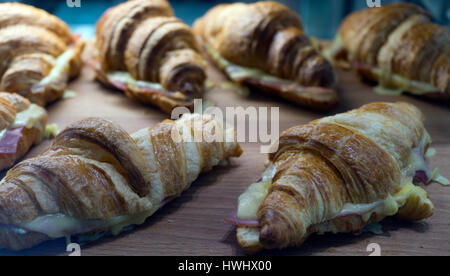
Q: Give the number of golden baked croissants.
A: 7